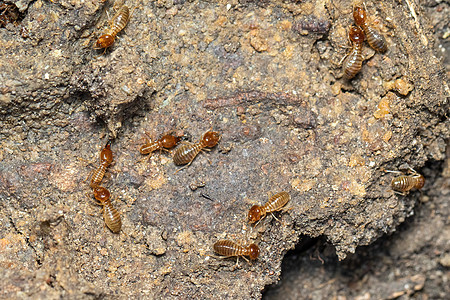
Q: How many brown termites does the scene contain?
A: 10